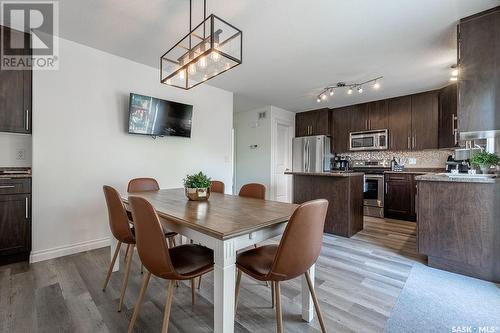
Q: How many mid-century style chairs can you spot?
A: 6